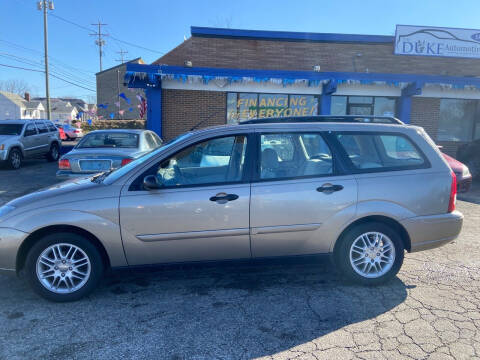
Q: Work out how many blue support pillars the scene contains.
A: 3